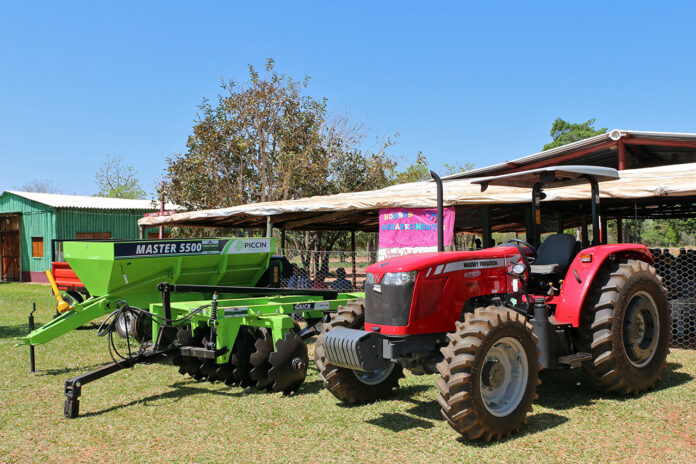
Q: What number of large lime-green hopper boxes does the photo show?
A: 1